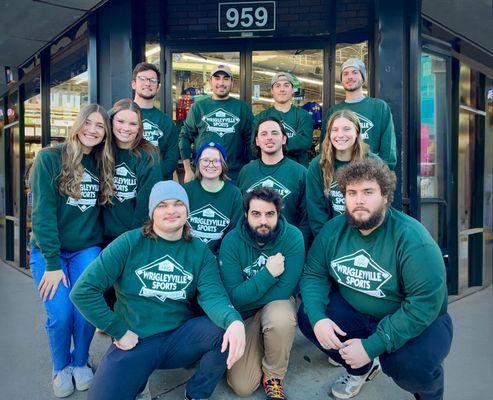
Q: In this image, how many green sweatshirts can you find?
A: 12